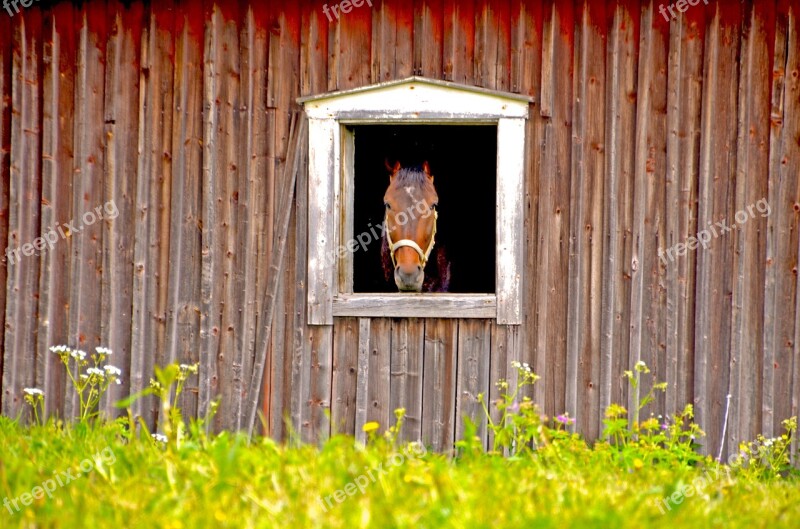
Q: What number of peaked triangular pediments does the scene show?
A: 1